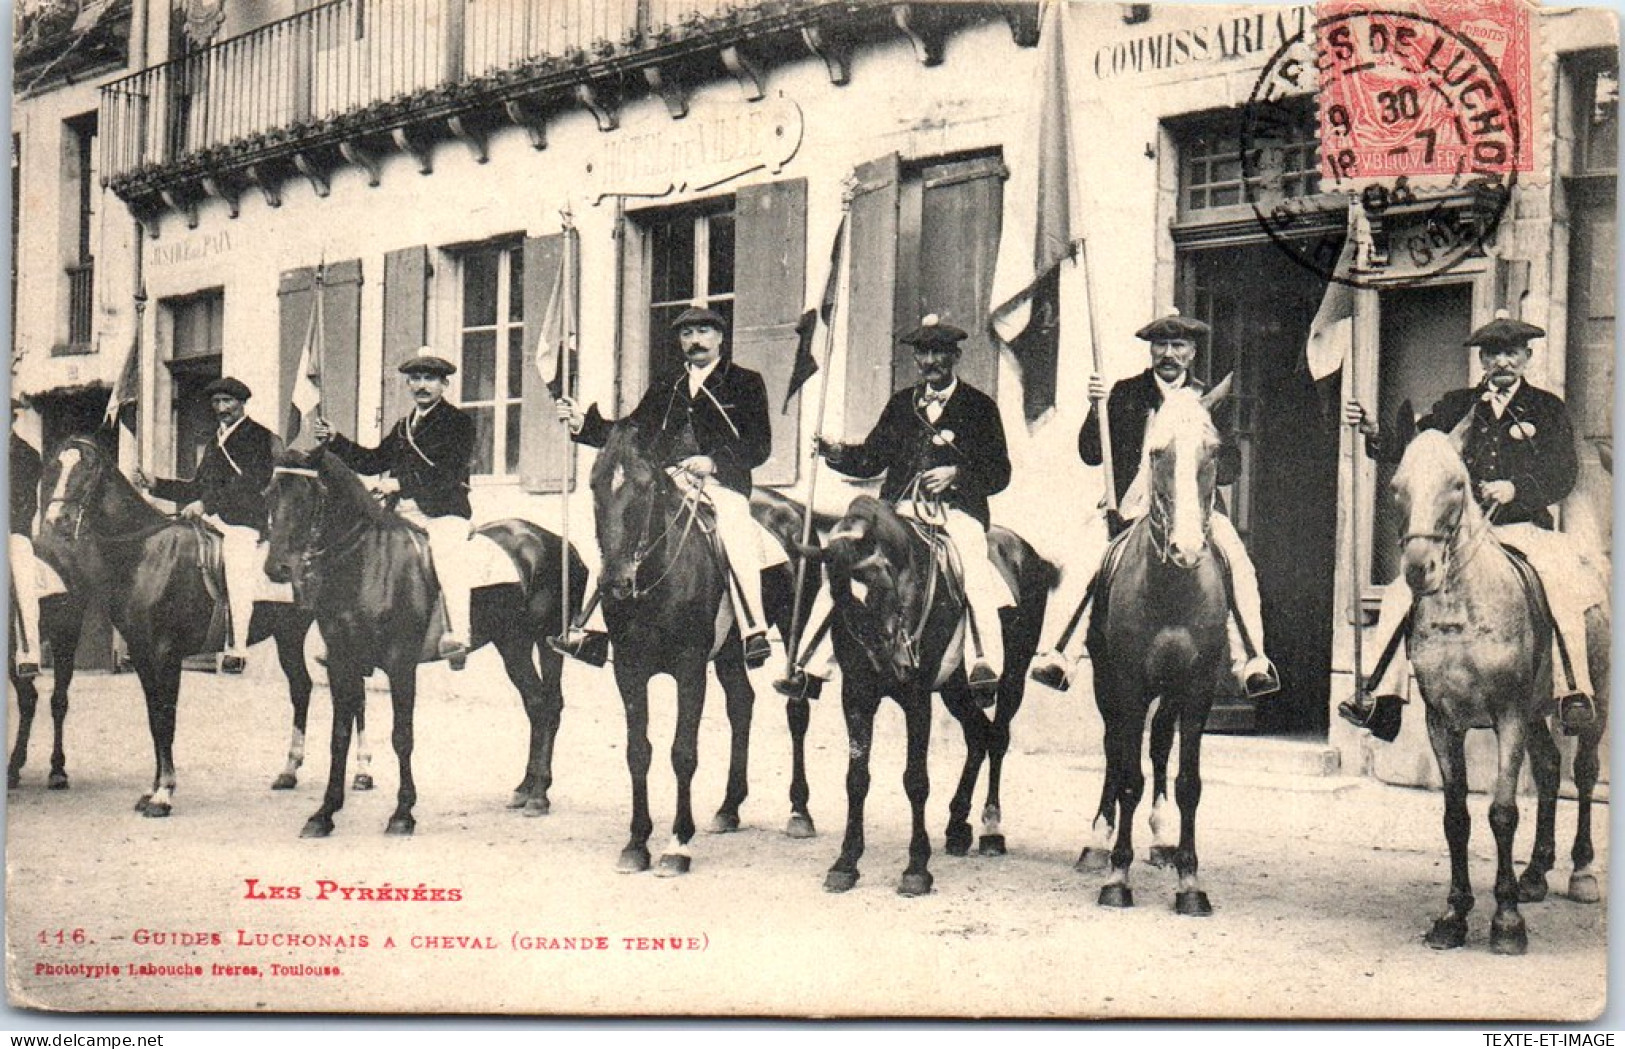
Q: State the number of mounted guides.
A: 7